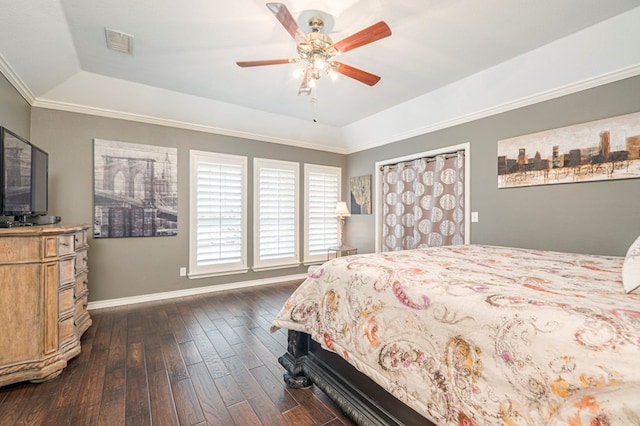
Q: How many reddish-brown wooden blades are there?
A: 5